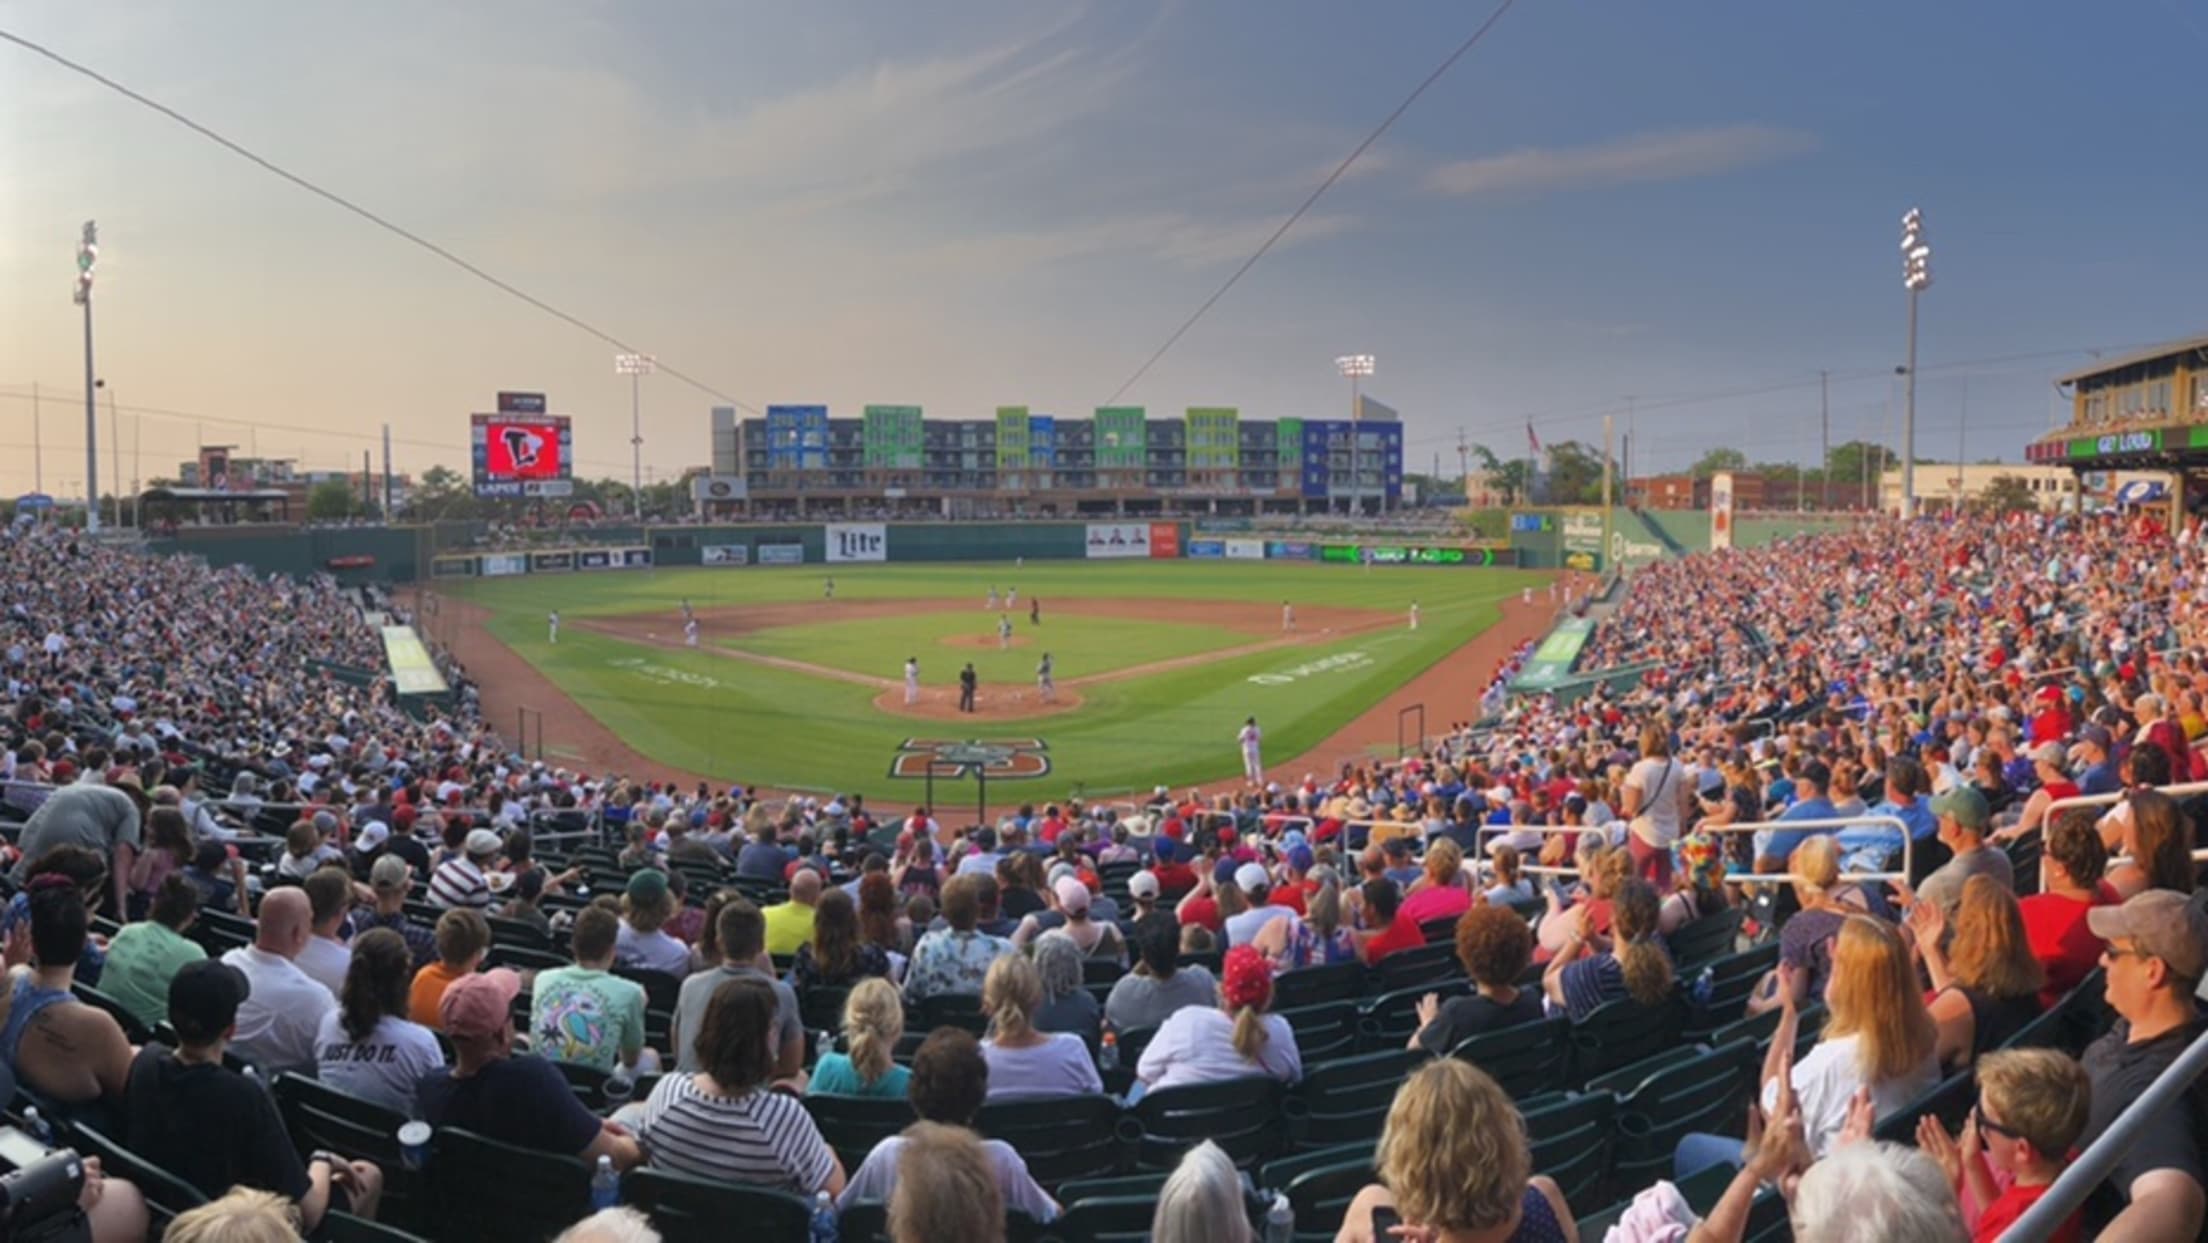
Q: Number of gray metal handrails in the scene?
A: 1